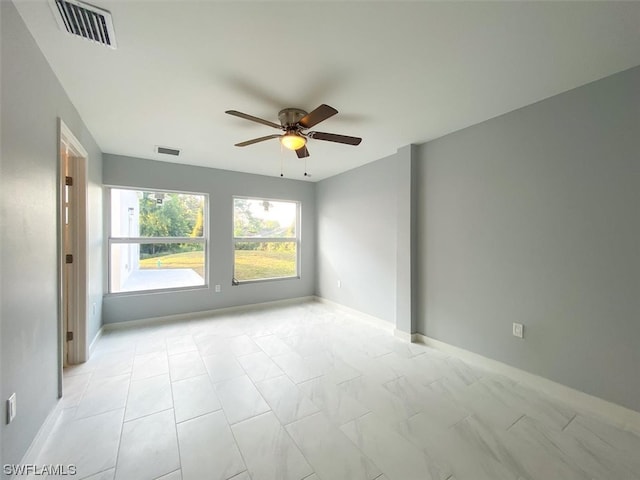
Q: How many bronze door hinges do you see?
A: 3